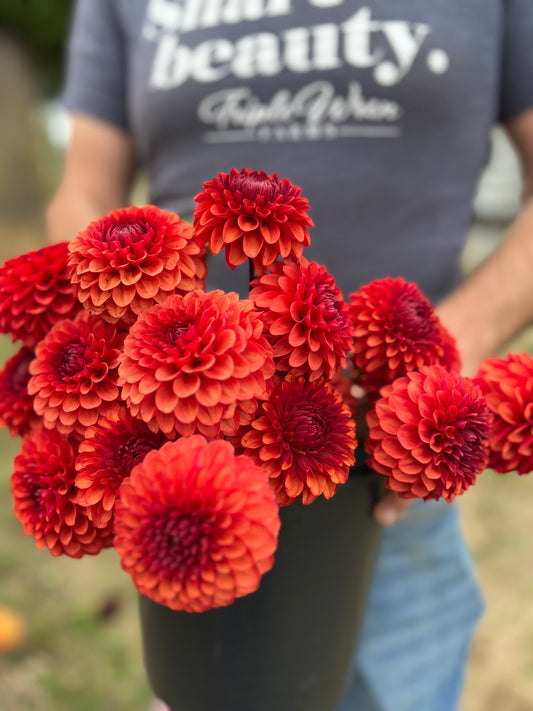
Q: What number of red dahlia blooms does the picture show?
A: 14